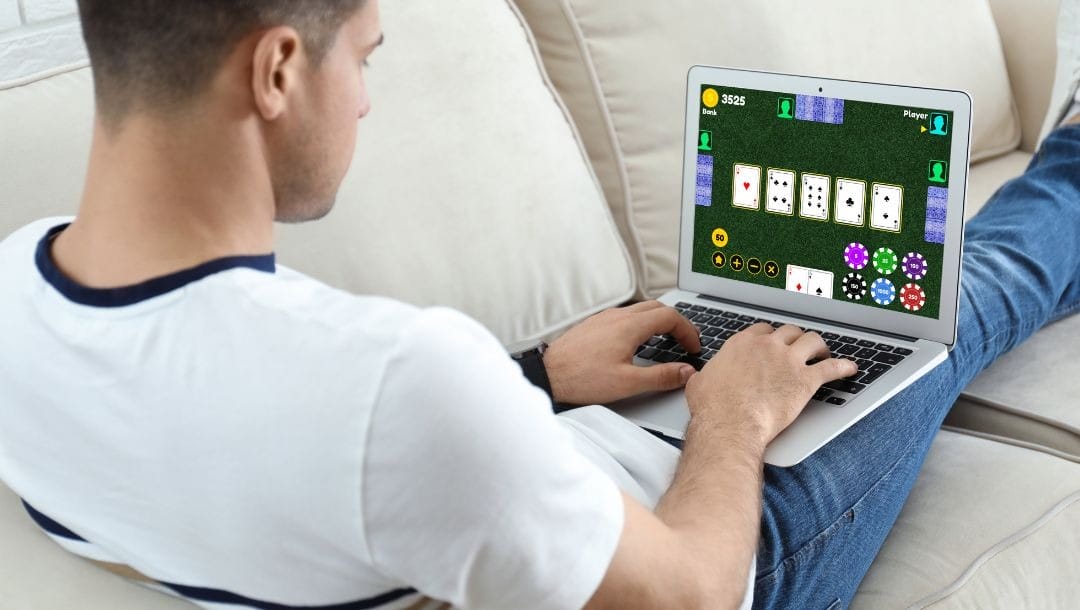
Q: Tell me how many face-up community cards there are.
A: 5